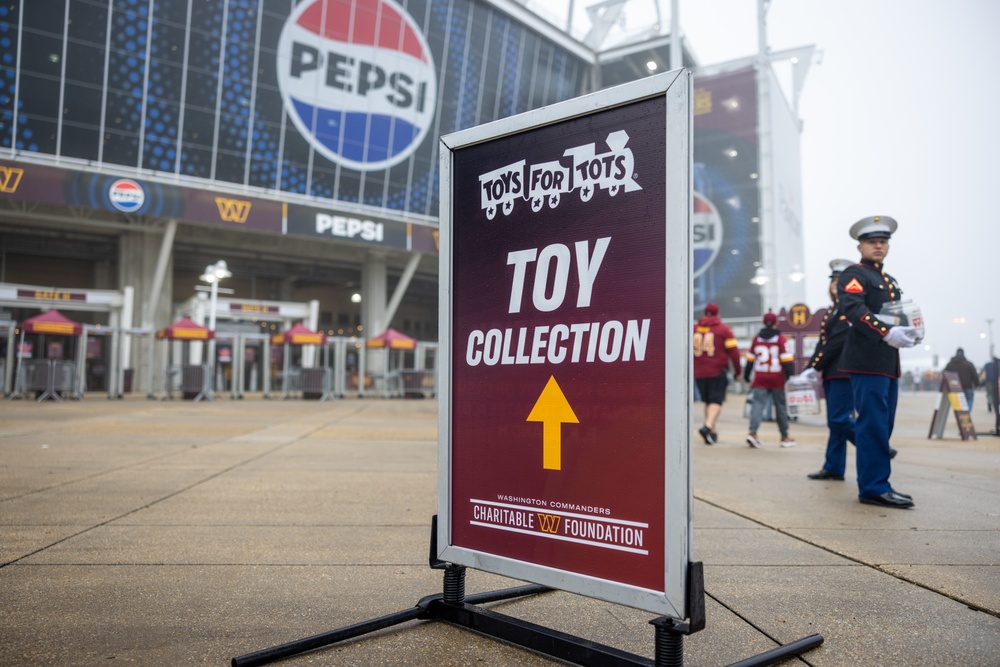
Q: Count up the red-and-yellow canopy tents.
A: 4